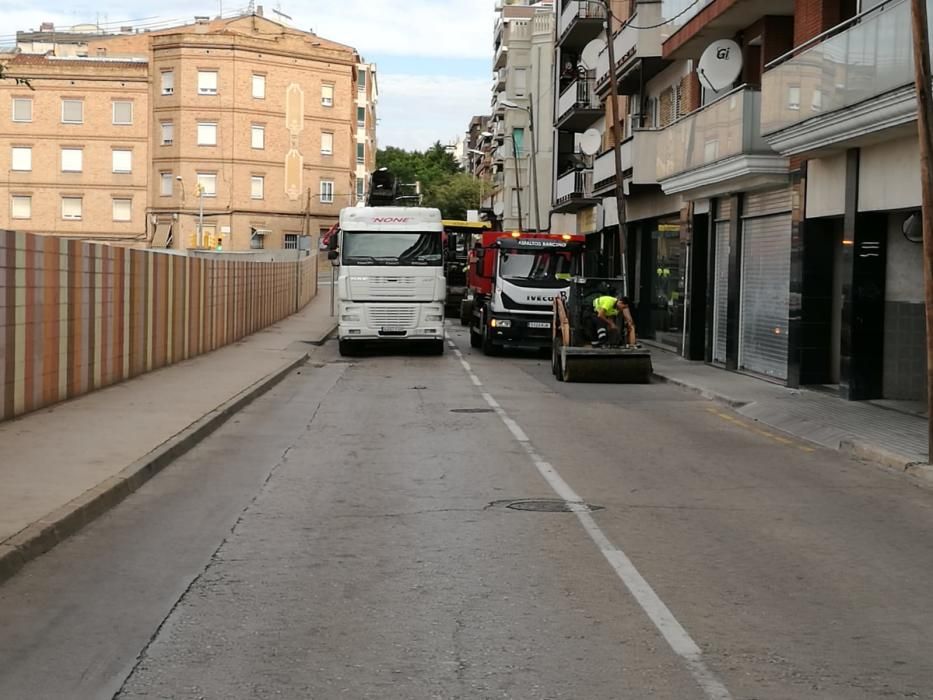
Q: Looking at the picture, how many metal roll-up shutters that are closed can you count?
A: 2